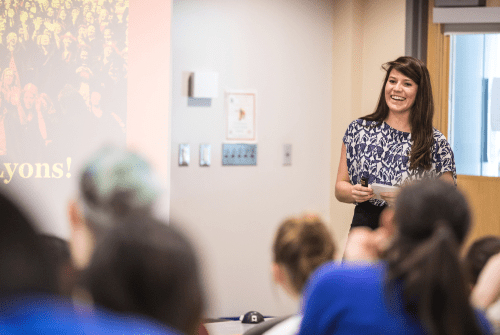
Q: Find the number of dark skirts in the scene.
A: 1